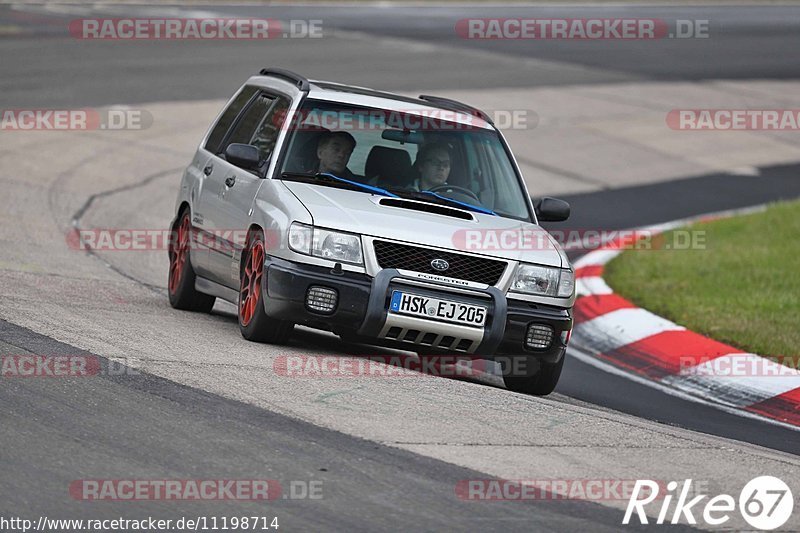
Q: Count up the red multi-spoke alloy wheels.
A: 2